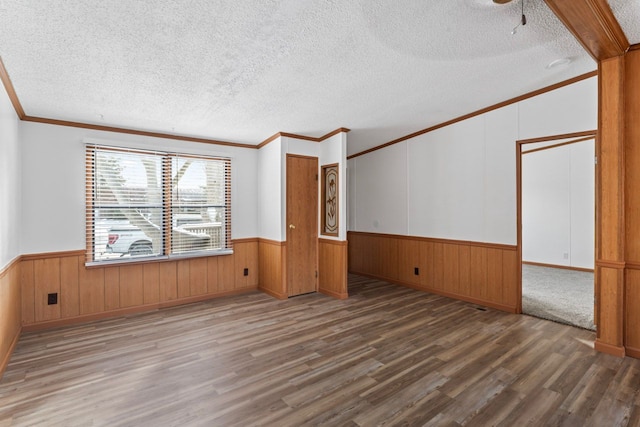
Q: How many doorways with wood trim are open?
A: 1